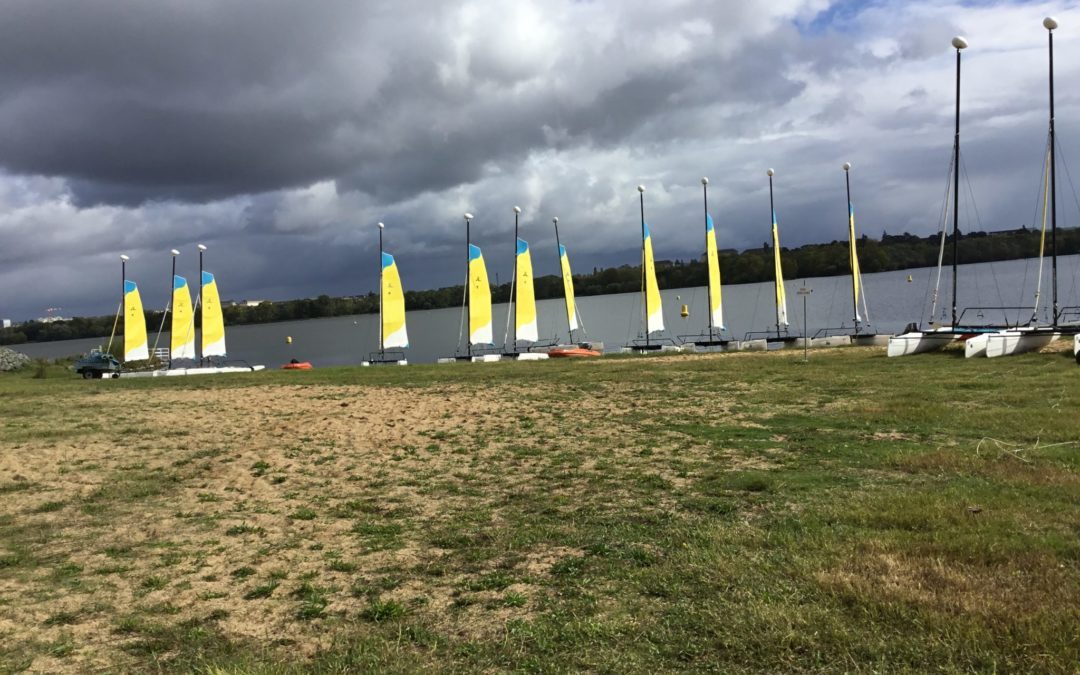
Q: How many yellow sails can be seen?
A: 11